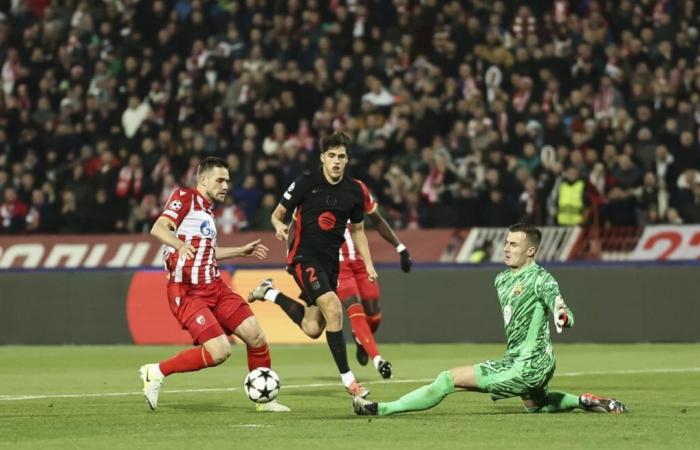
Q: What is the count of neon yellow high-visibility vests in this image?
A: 1